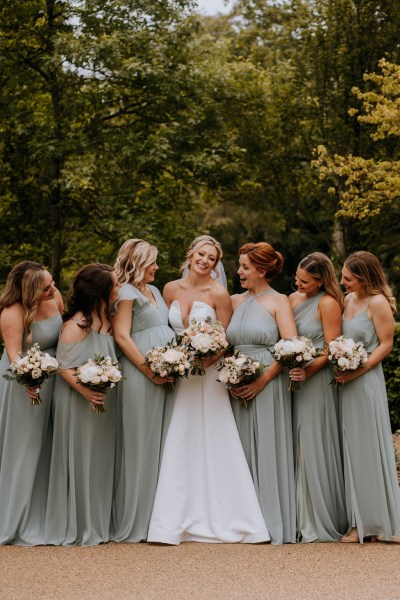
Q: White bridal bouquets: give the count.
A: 7